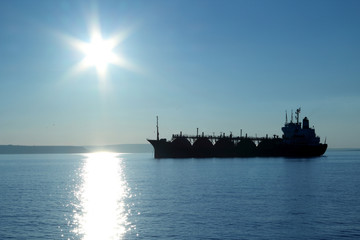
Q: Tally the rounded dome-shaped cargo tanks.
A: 5